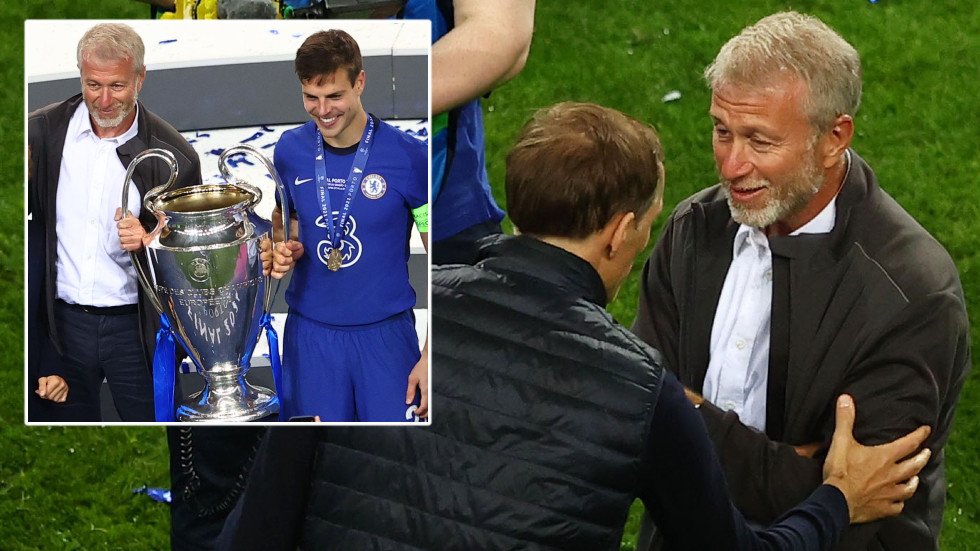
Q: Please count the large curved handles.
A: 2